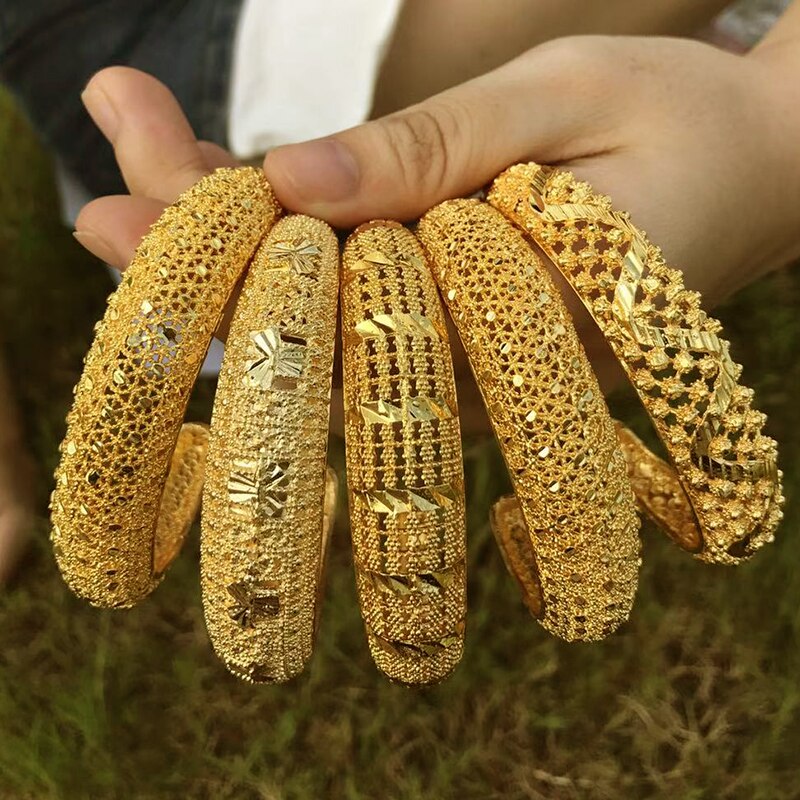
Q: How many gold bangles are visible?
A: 5